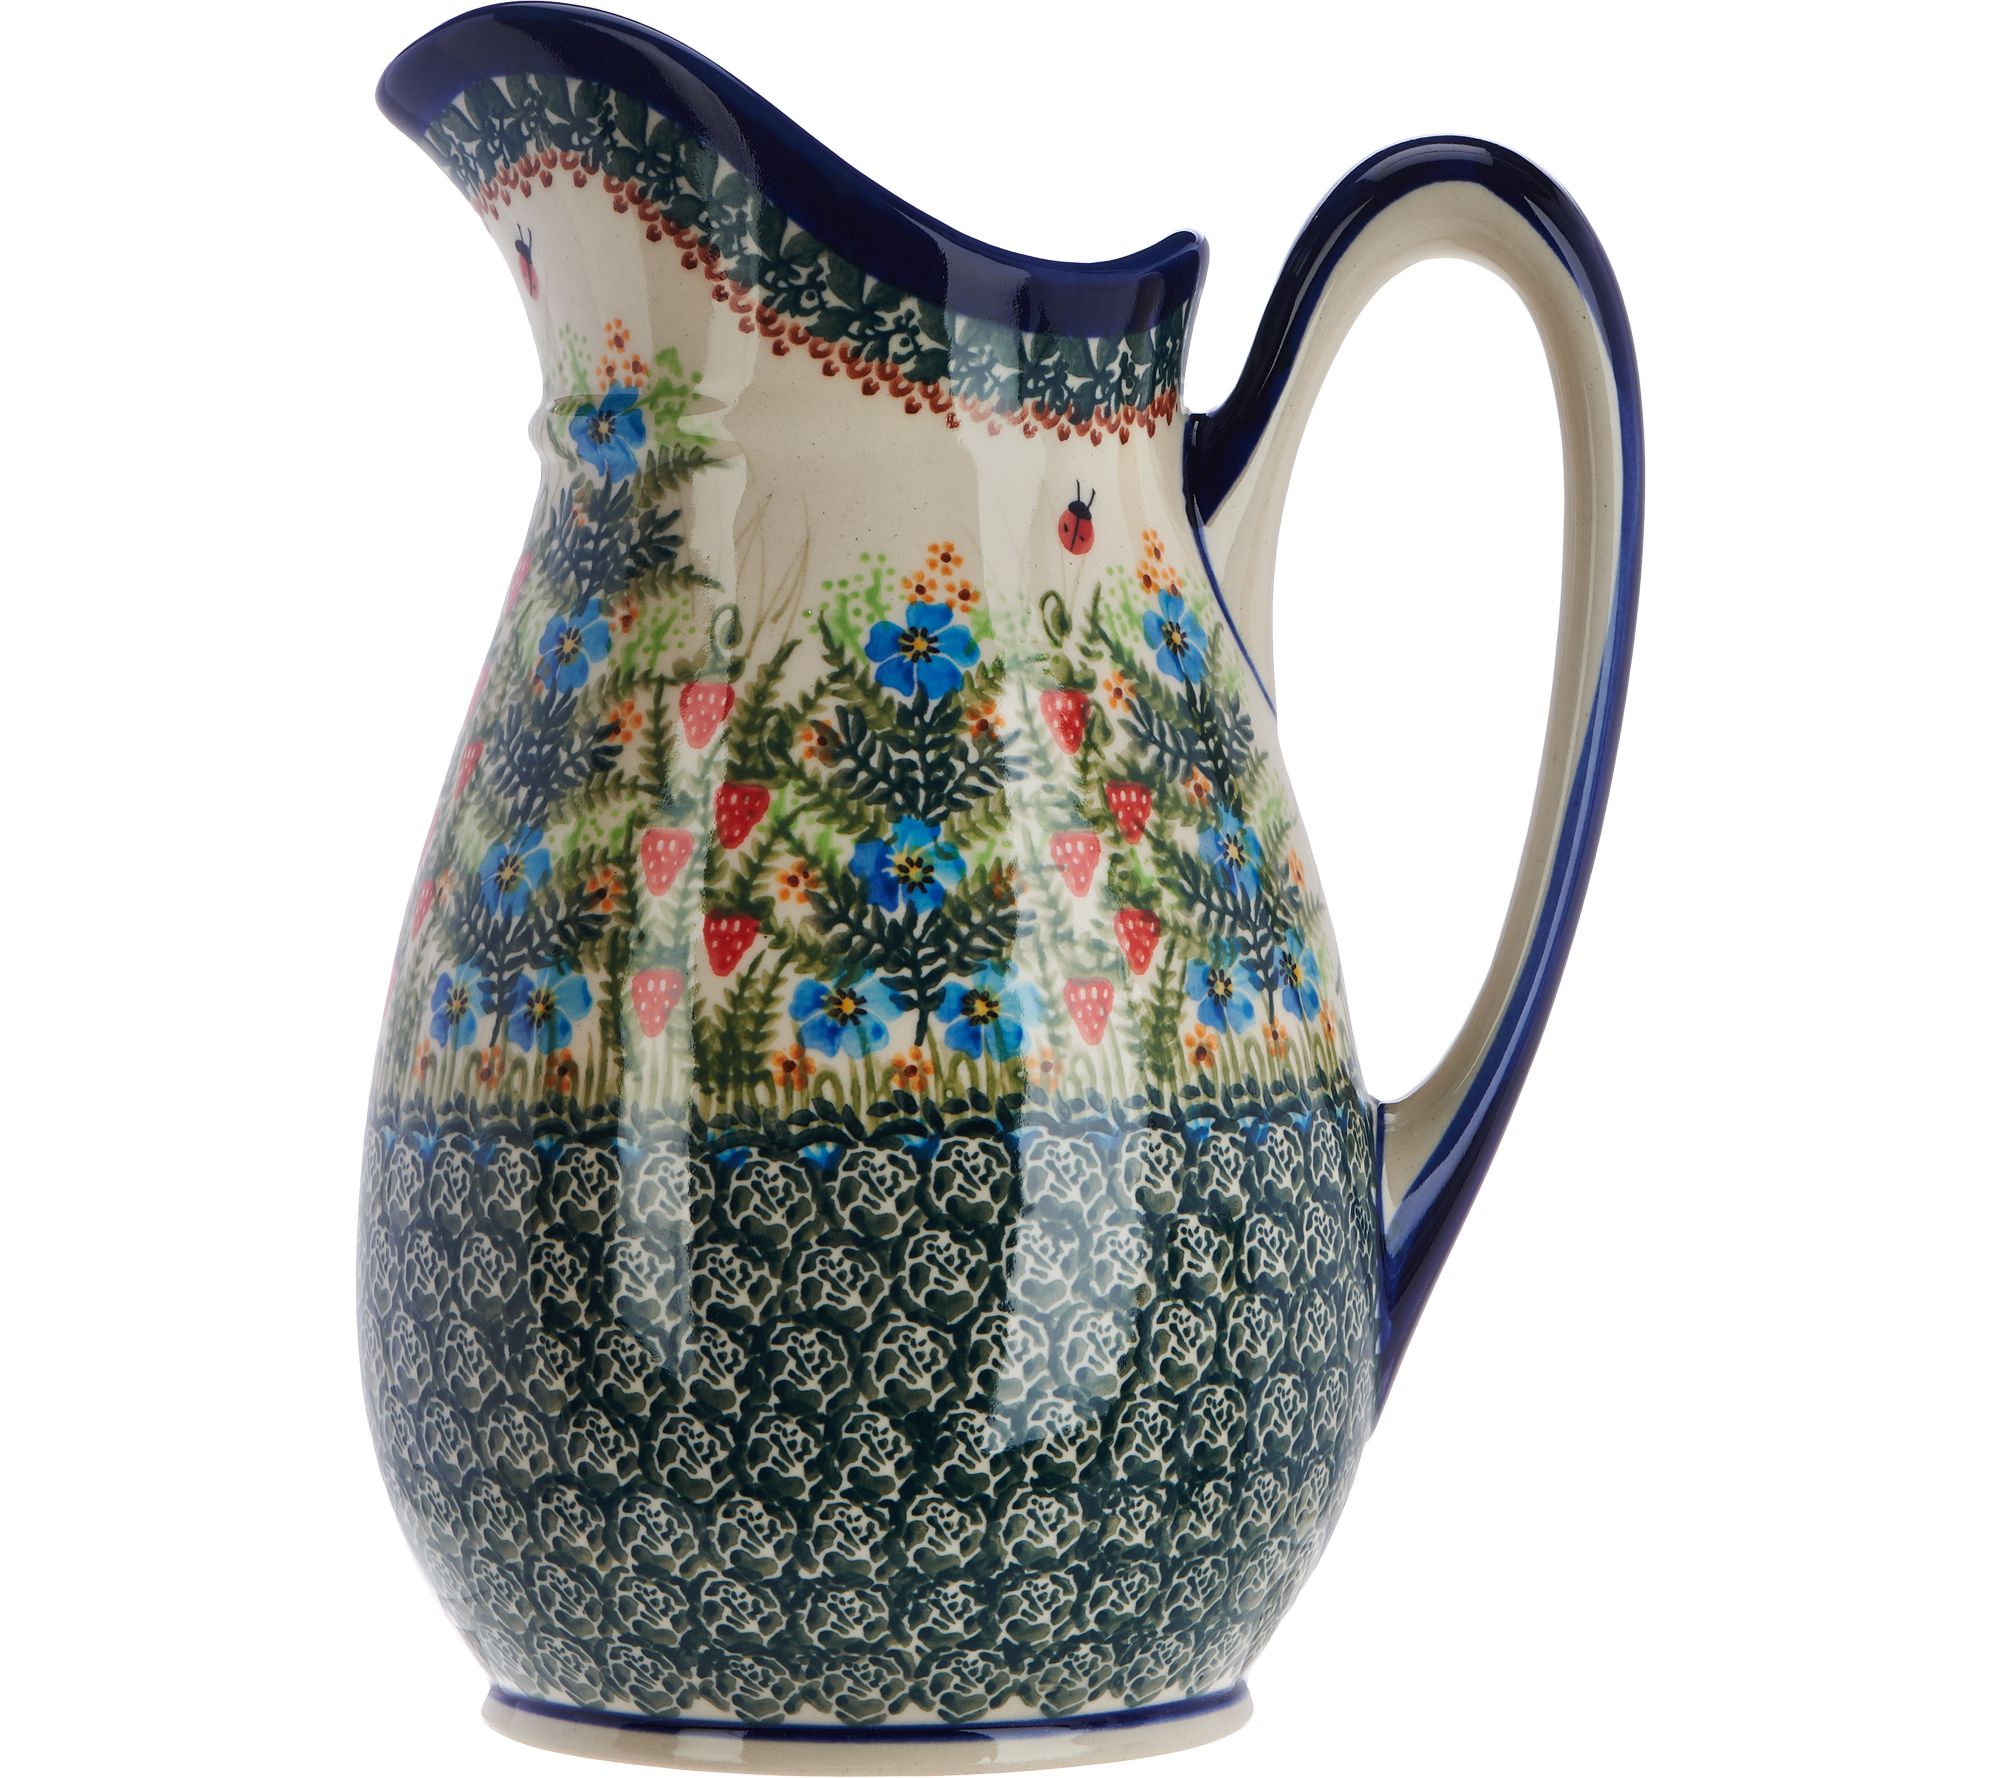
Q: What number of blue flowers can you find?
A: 13